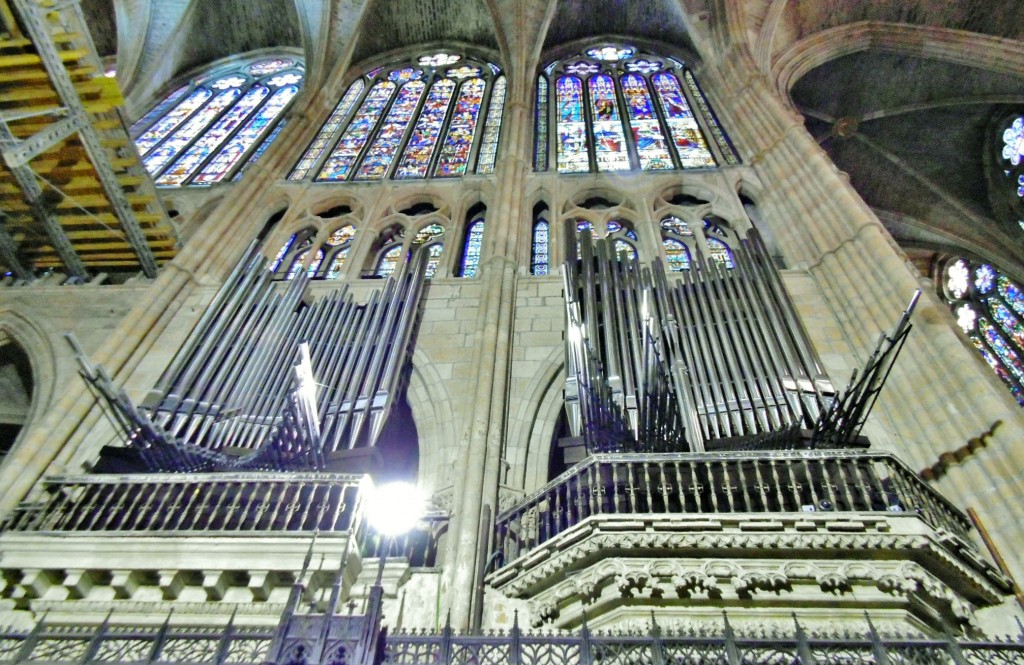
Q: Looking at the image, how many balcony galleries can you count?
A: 2